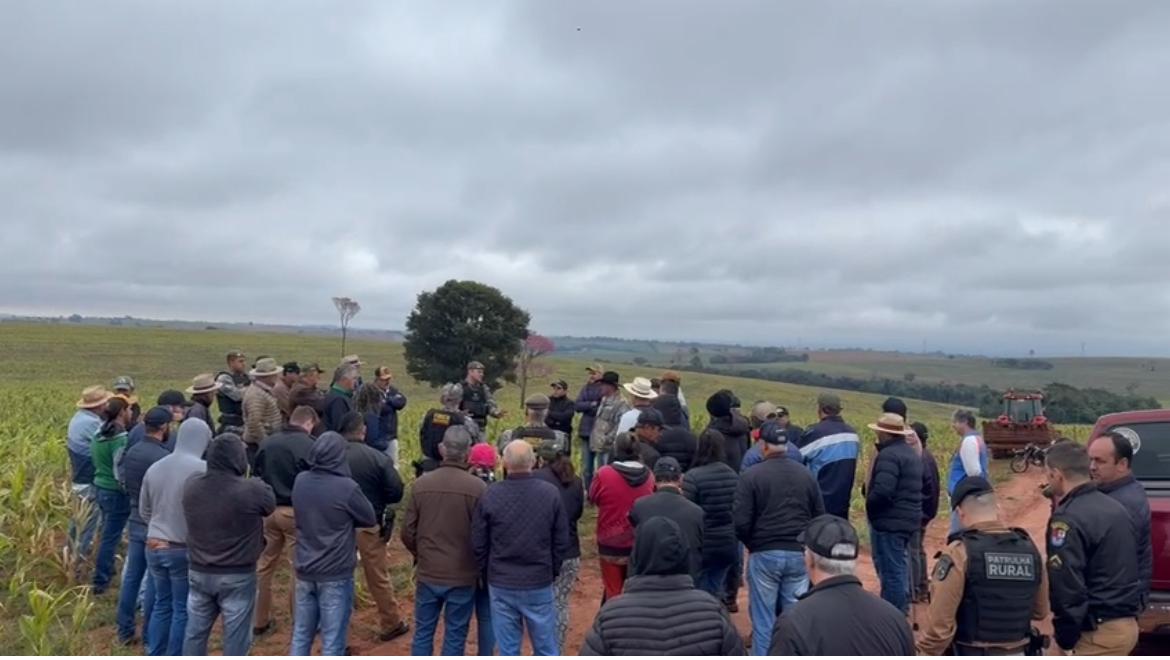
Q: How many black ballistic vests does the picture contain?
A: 5